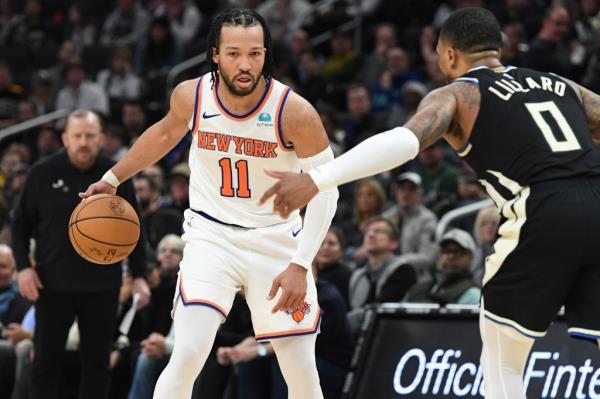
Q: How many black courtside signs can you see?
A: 1